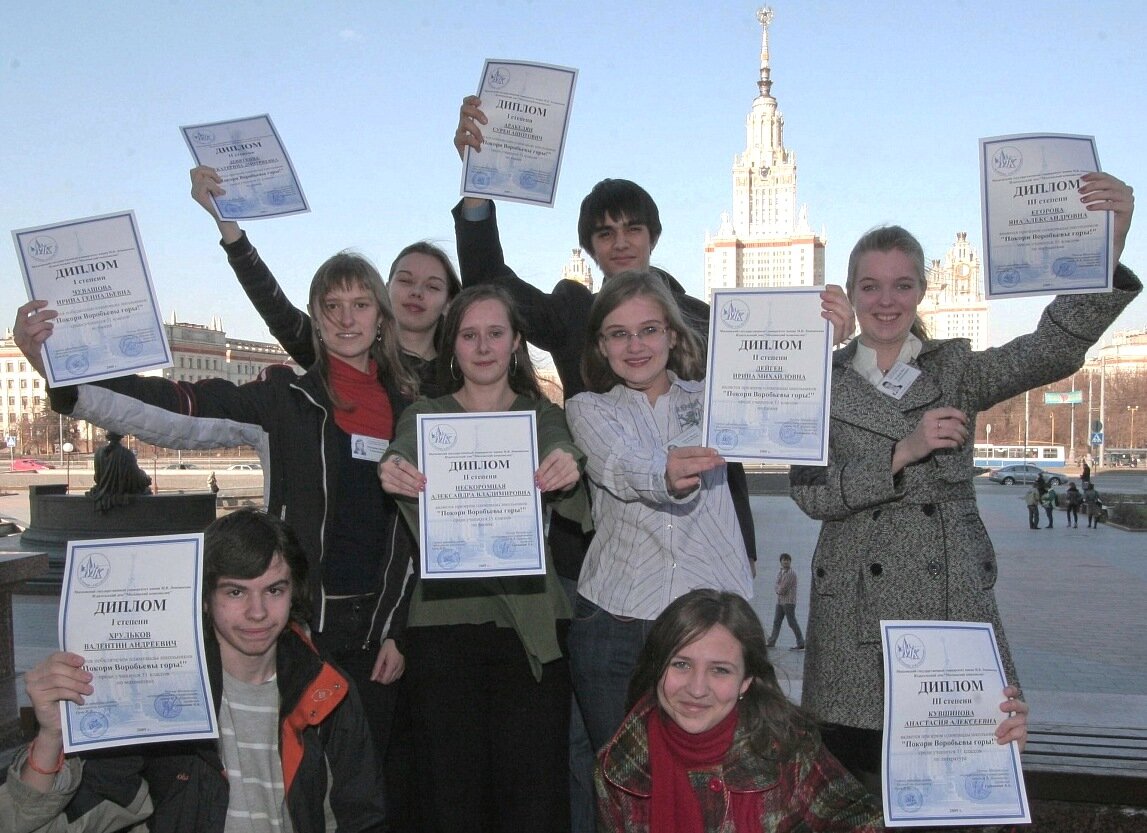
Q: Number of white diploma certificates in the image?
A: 8